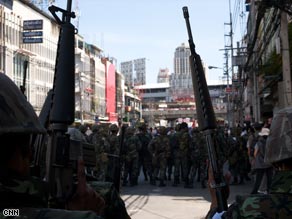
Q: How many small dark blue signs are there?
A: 3